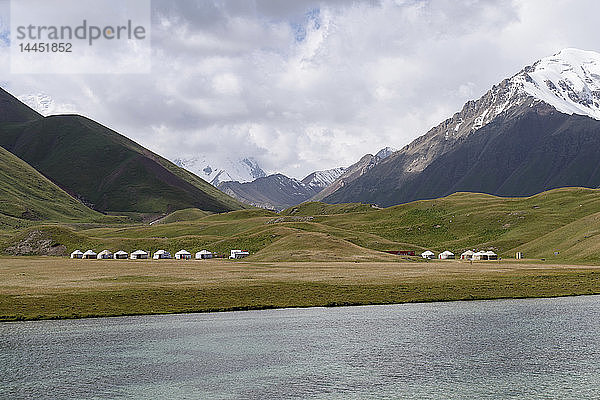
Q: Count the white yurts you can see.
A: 13